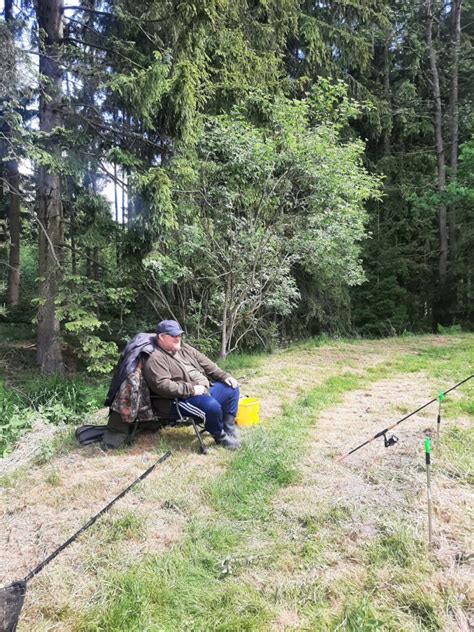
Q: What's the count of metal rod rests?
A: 2